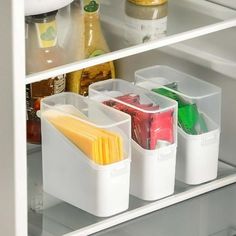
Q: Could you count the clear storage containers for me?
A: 3